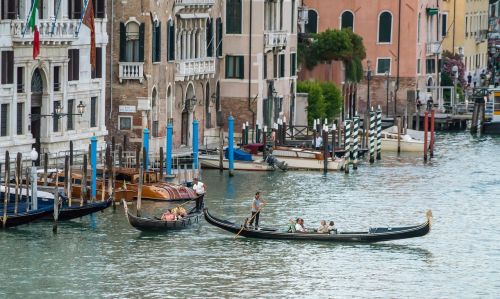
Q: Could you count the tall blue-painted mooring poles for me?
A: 5